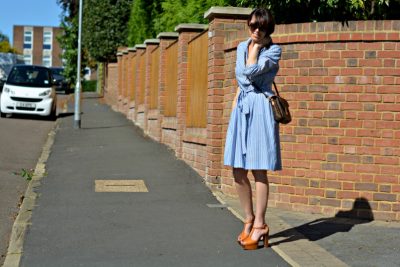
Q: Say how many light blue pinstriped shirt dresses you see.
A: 1